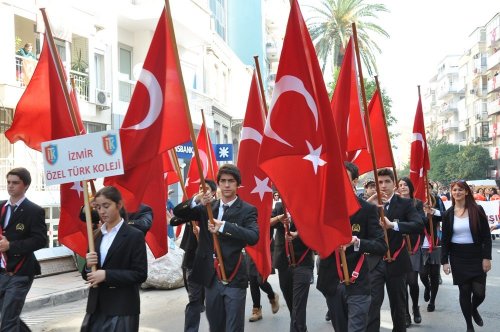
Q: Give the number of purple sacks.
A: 0